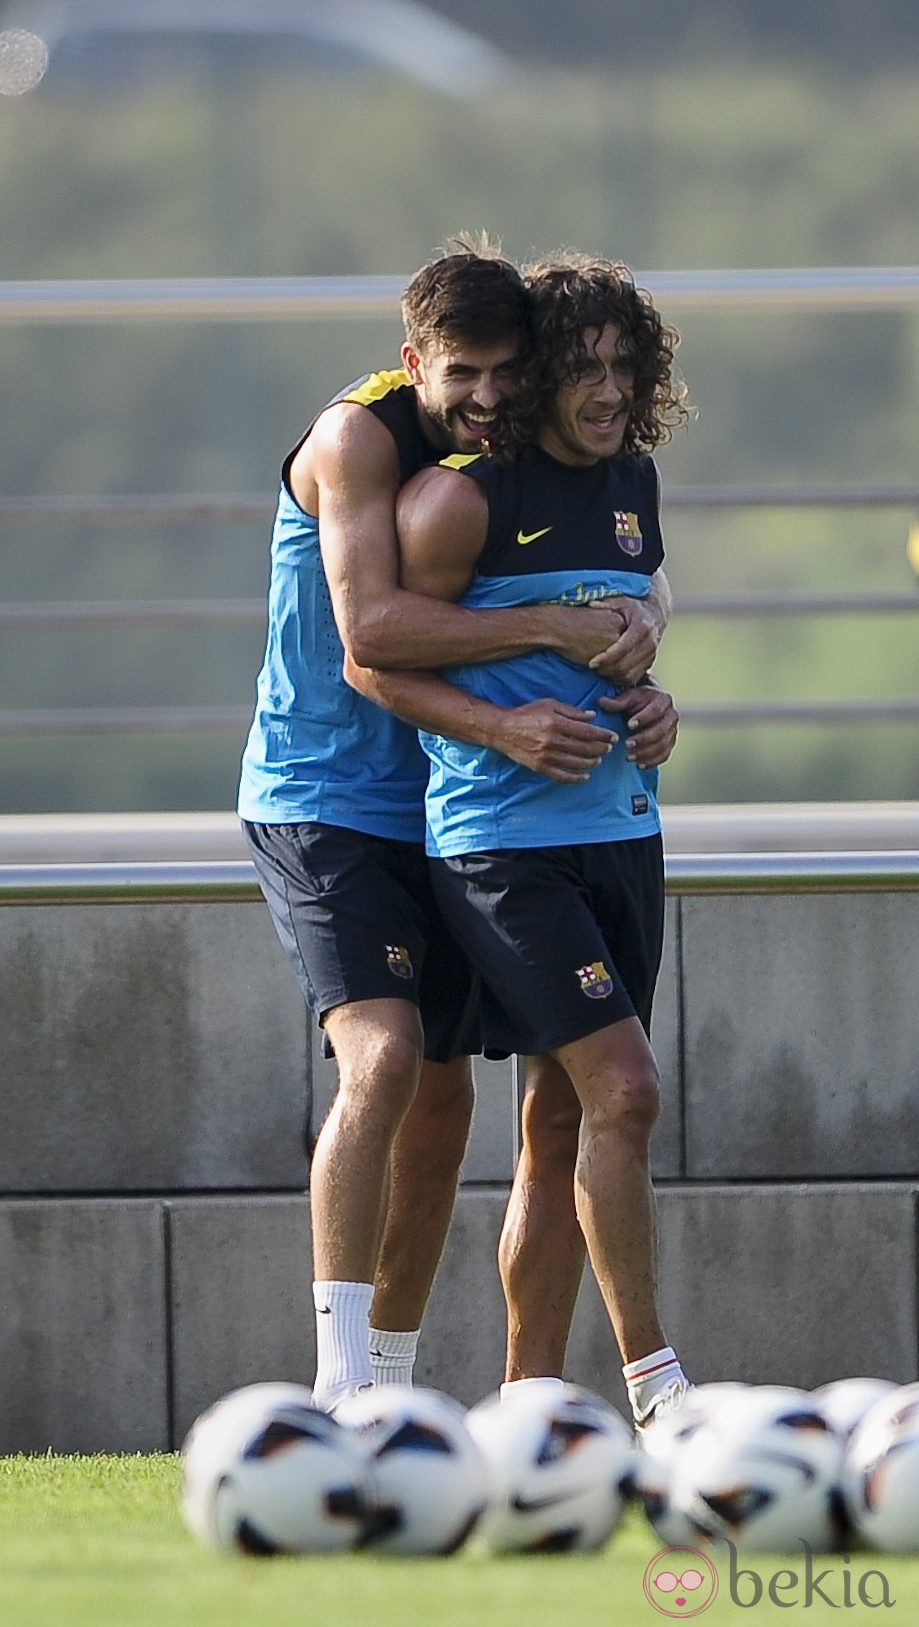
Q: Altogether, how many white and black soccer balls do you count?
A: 7